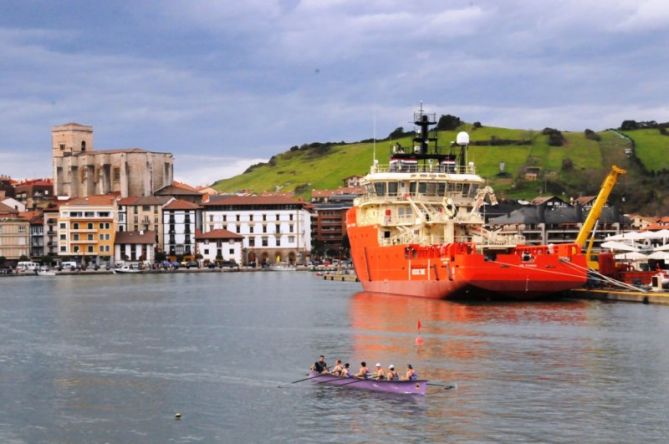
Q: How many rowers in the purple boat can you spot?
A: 7